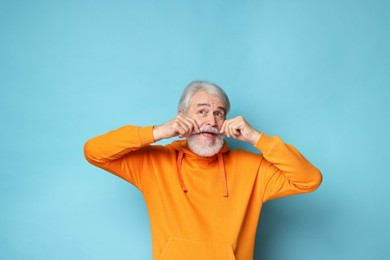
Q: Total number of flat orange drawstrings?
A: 2